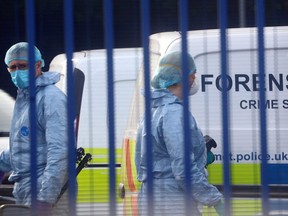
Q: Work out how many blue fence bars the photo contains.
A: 7